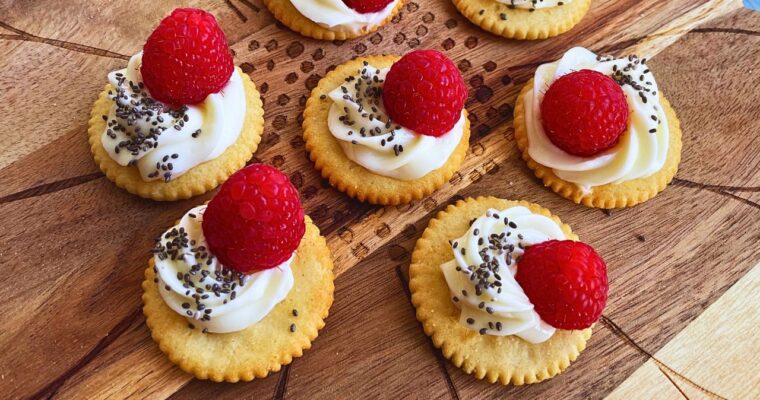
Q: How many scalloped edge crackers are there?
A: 7